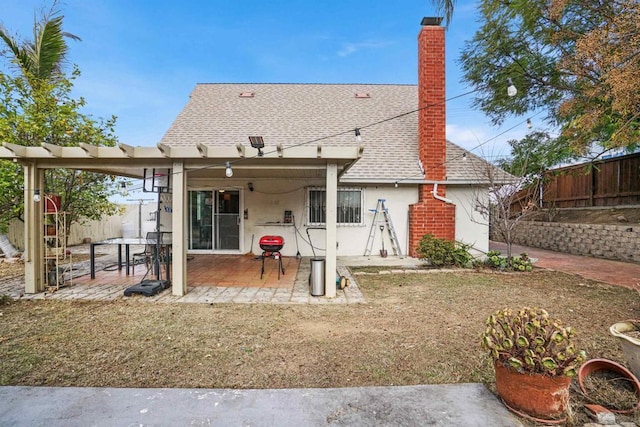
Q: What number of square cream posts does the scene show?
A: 3